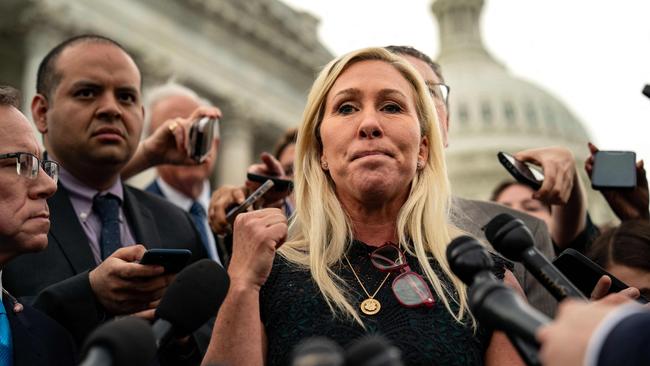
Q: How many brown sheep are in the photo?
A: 0